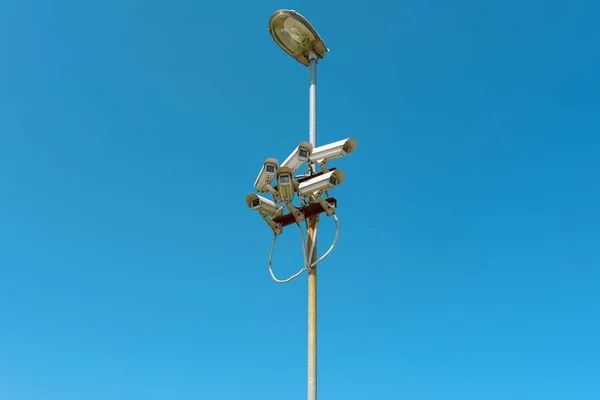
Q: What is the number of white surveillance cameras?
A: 6